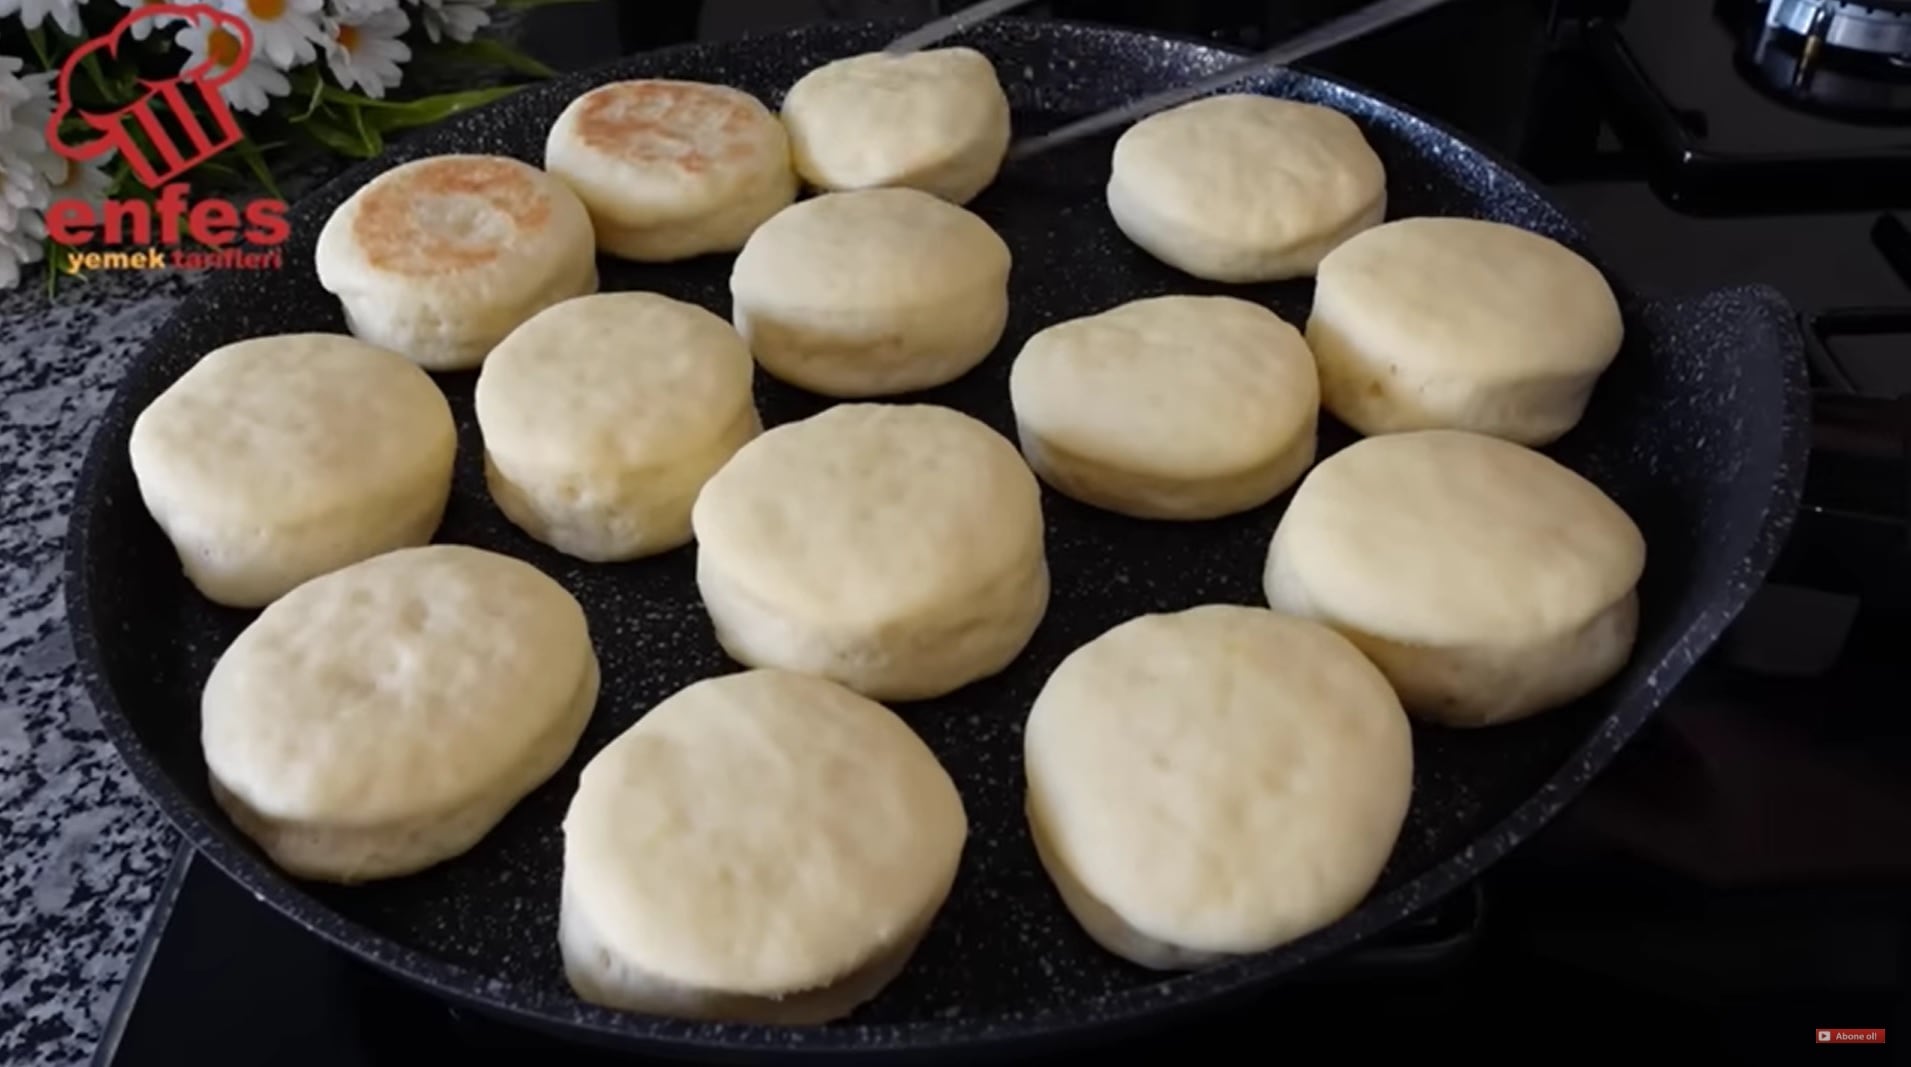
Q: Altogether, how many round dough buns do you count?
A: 14